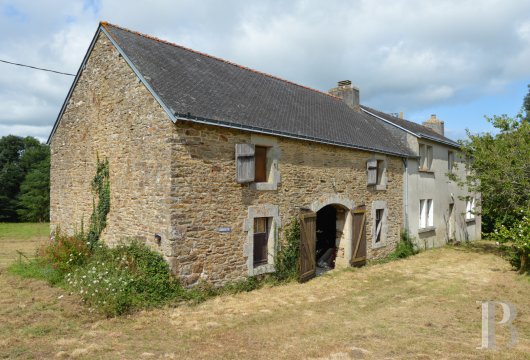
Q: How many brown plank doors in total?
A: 2